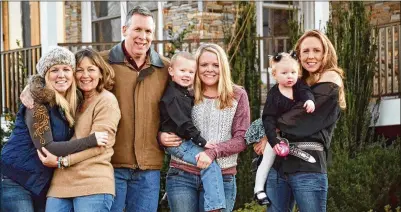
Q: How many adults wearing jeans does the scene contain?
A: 5